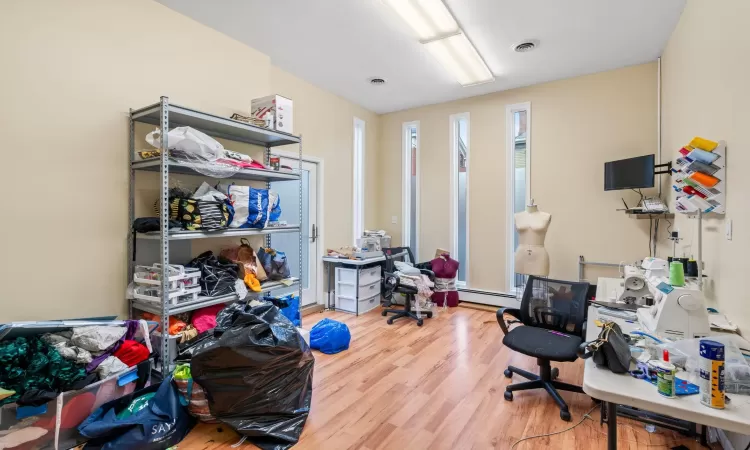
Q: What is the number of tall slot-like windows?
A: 4